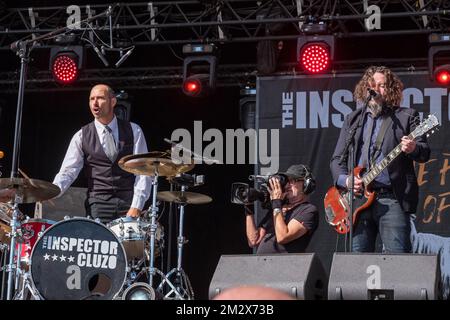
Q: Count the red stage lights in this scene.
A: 4